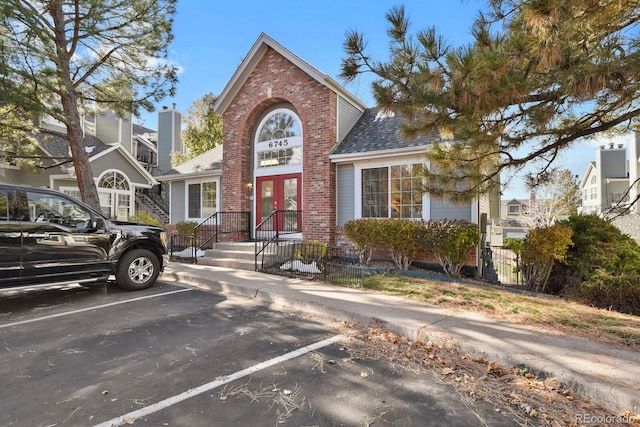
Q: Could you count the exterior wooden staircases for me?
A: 1